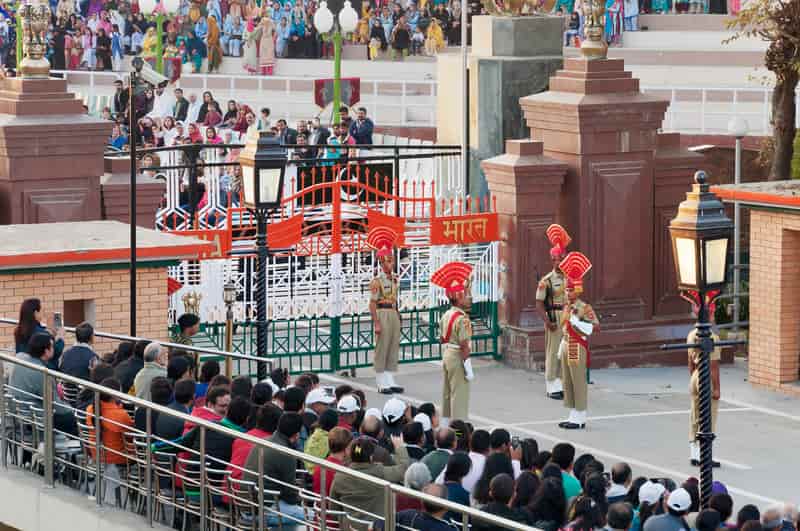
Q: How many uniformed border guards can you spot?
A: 5